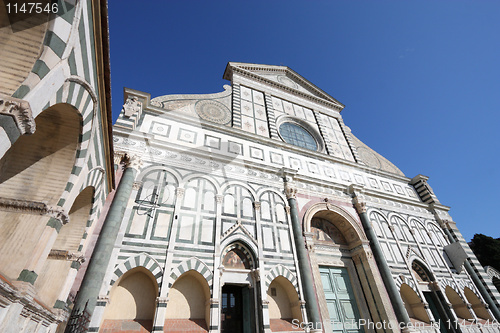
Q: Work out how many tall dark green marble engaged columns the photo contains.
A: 4